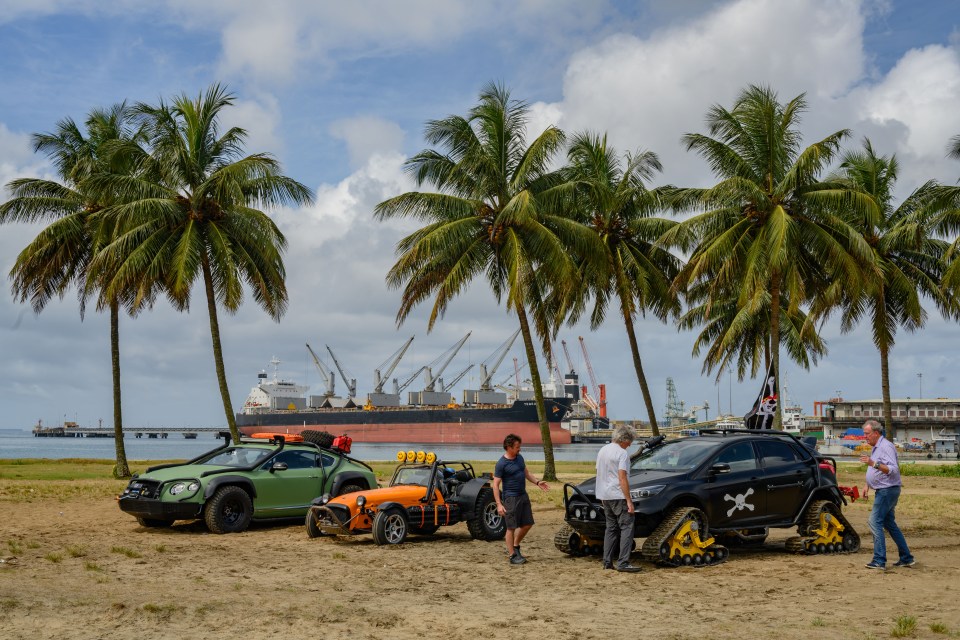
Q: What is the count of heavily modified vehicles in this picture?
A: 3